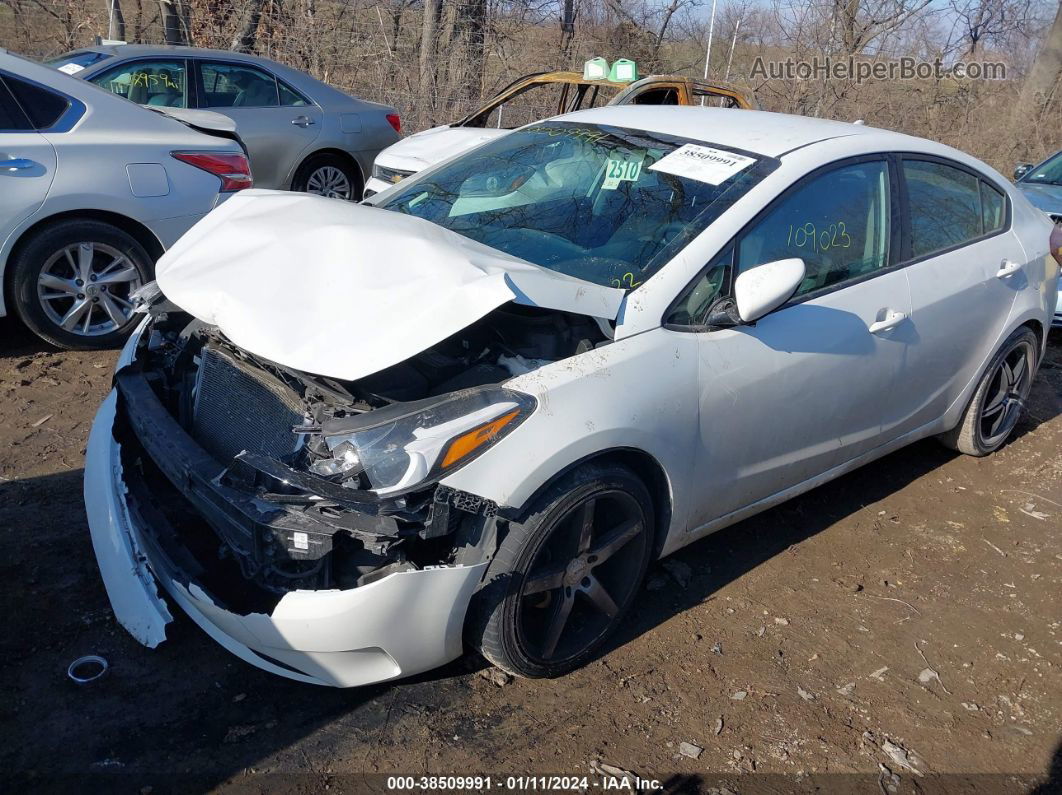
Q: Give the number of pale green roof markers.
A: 2